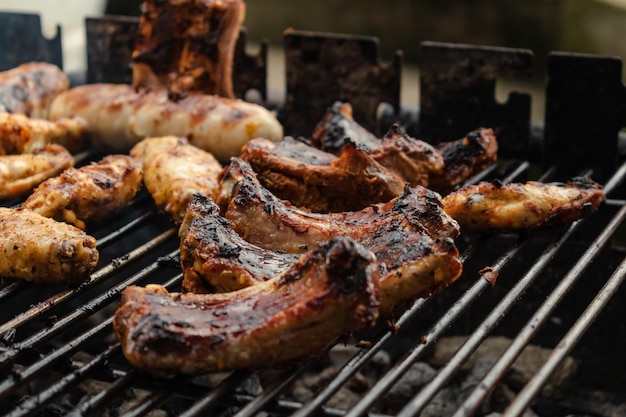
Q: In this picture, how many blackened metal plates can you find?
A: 5